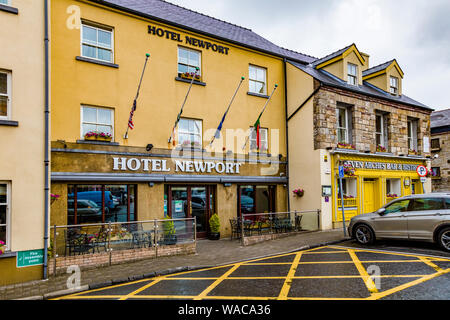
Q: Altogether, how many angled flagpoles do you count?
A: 4